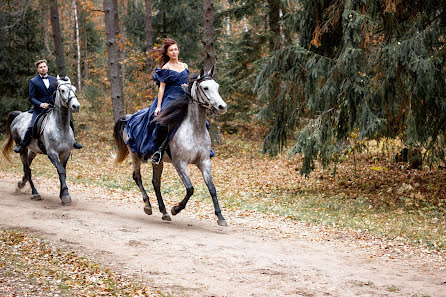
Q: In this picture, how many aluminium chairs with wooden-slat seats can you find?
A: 0